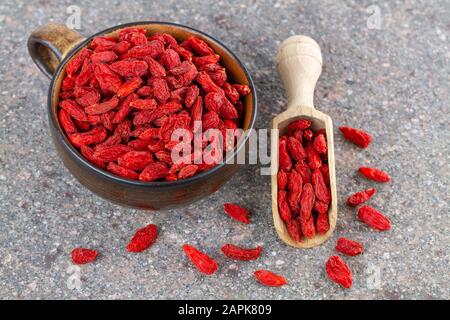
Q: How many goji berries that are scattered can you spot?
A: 12